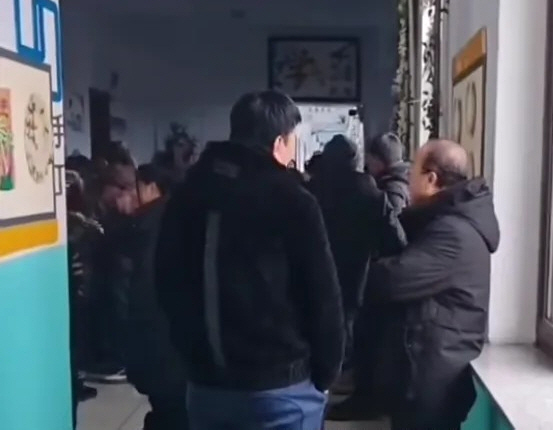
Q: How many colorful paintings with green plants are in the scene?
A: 1